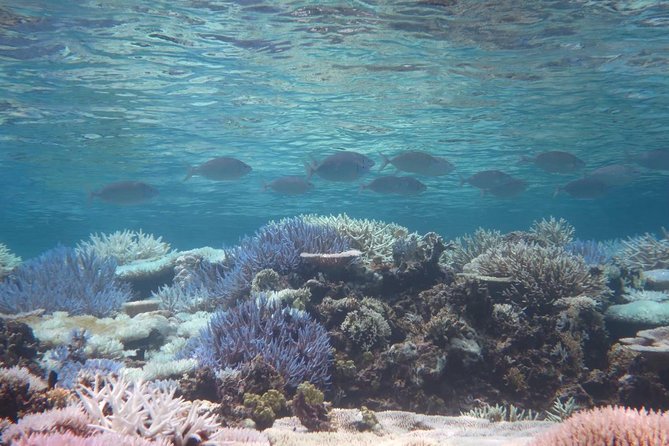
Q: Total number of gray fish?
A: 12